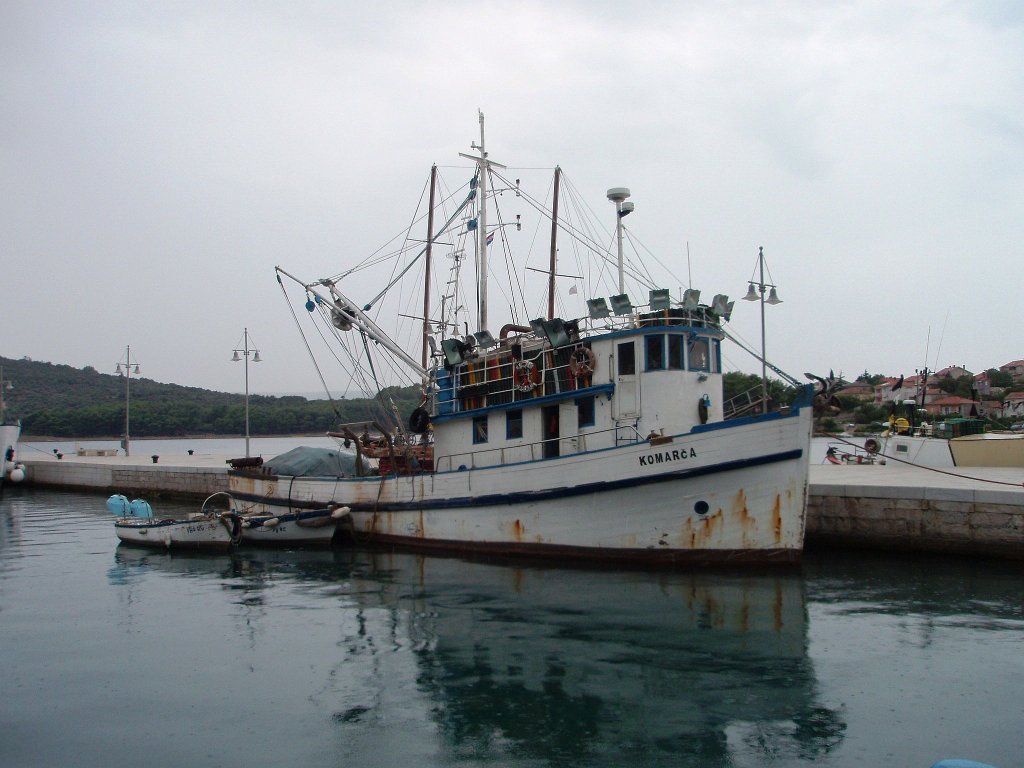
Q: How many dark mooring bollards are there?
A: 4